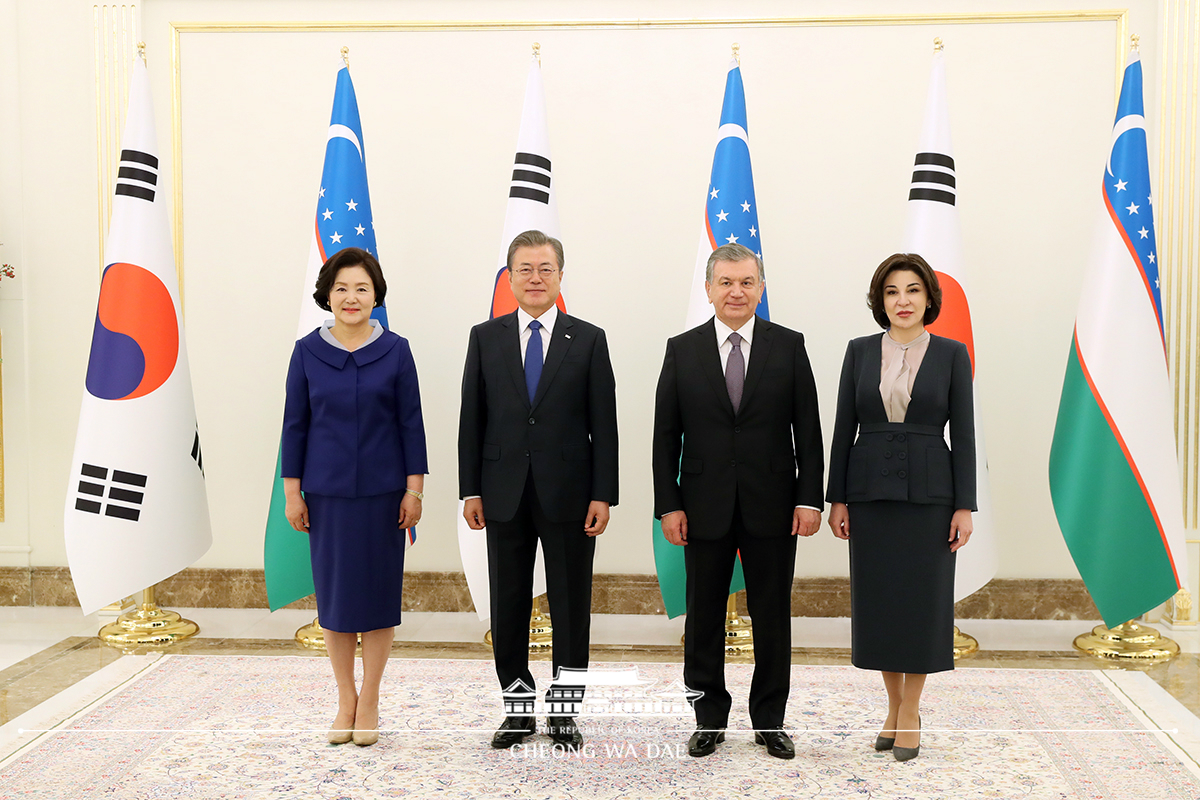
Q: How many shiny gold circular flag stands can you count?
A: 6